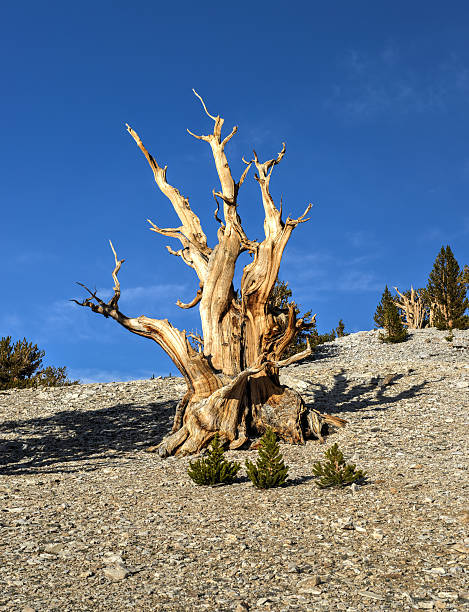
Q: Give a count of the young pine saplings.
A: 3